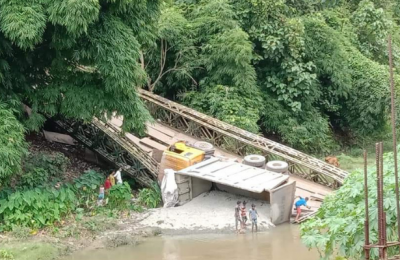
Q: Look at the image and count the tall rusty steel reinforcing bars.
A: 4